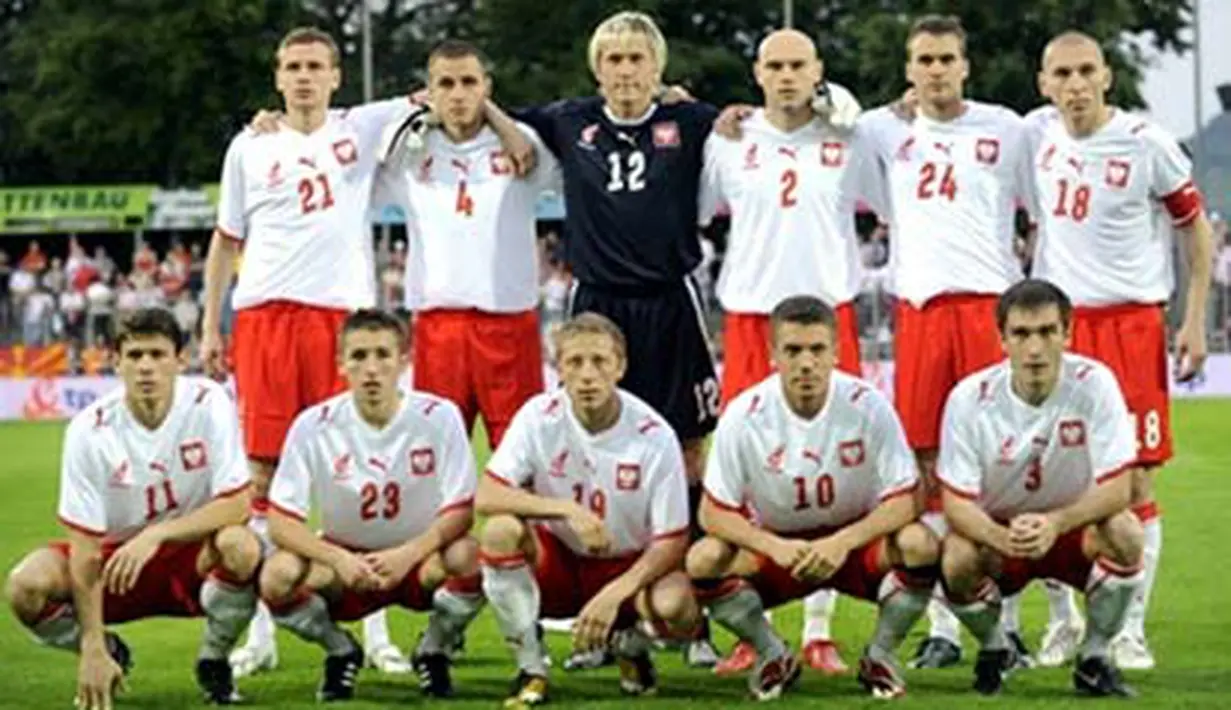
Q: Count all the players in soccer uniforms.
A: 11